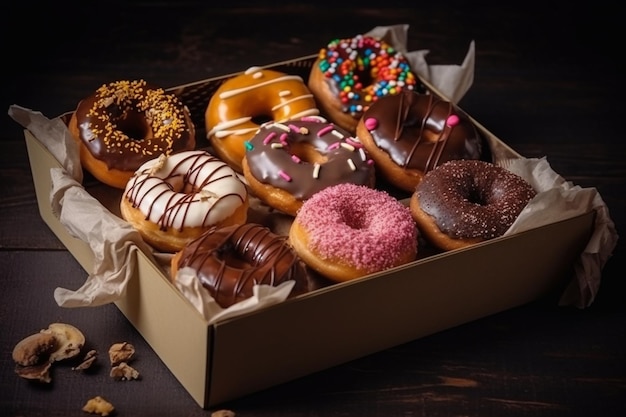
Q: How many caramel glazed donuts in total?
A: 1